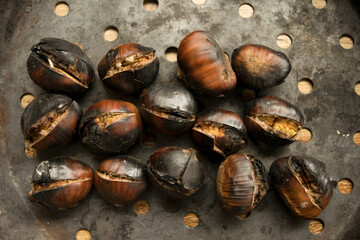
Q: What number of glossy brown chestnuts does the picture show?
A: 14